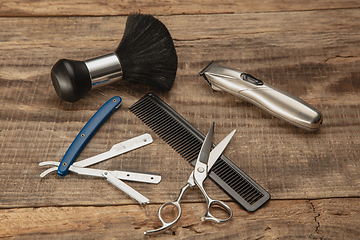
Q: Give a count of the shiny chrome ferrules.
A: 1